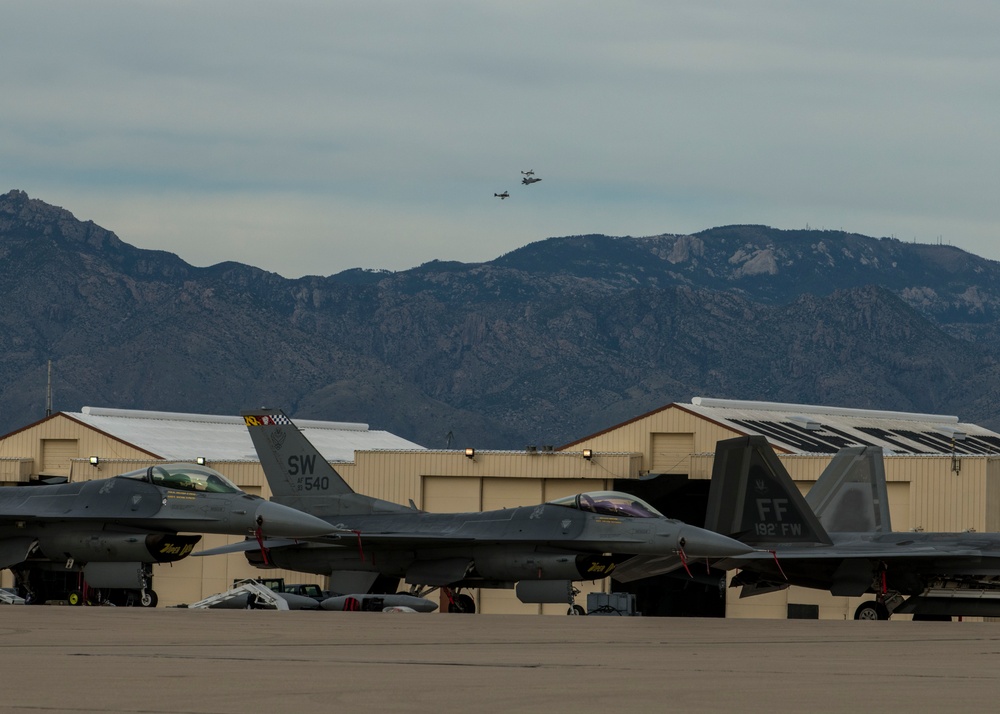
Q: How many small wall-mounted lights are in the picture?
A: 4